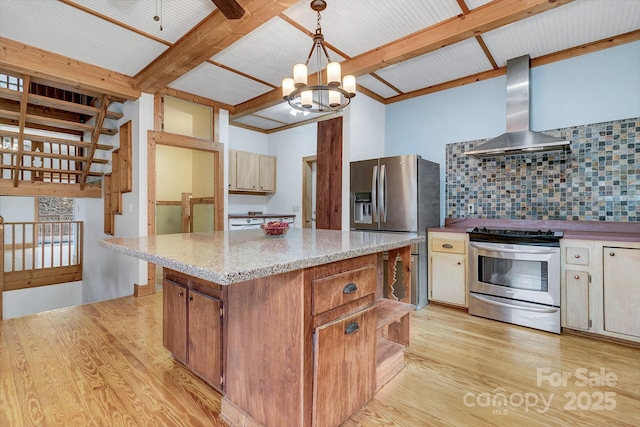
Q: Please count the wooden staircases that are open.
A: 1